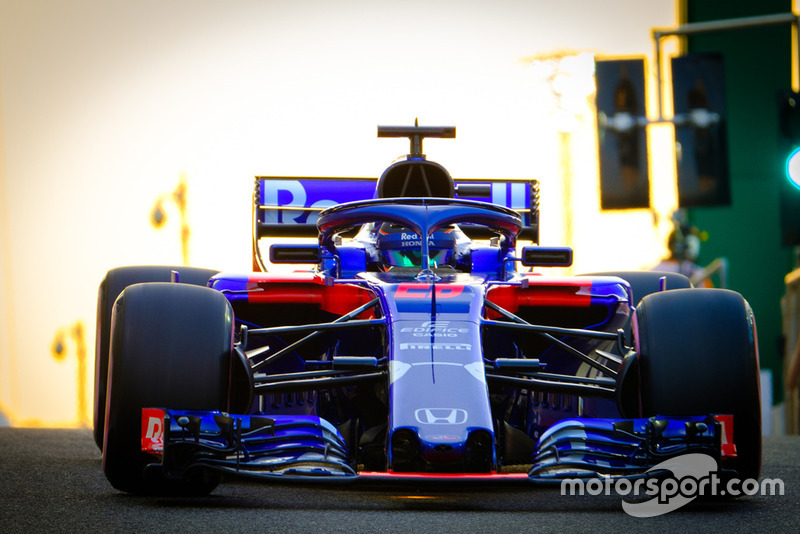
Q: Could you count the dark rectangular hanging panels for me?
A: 2